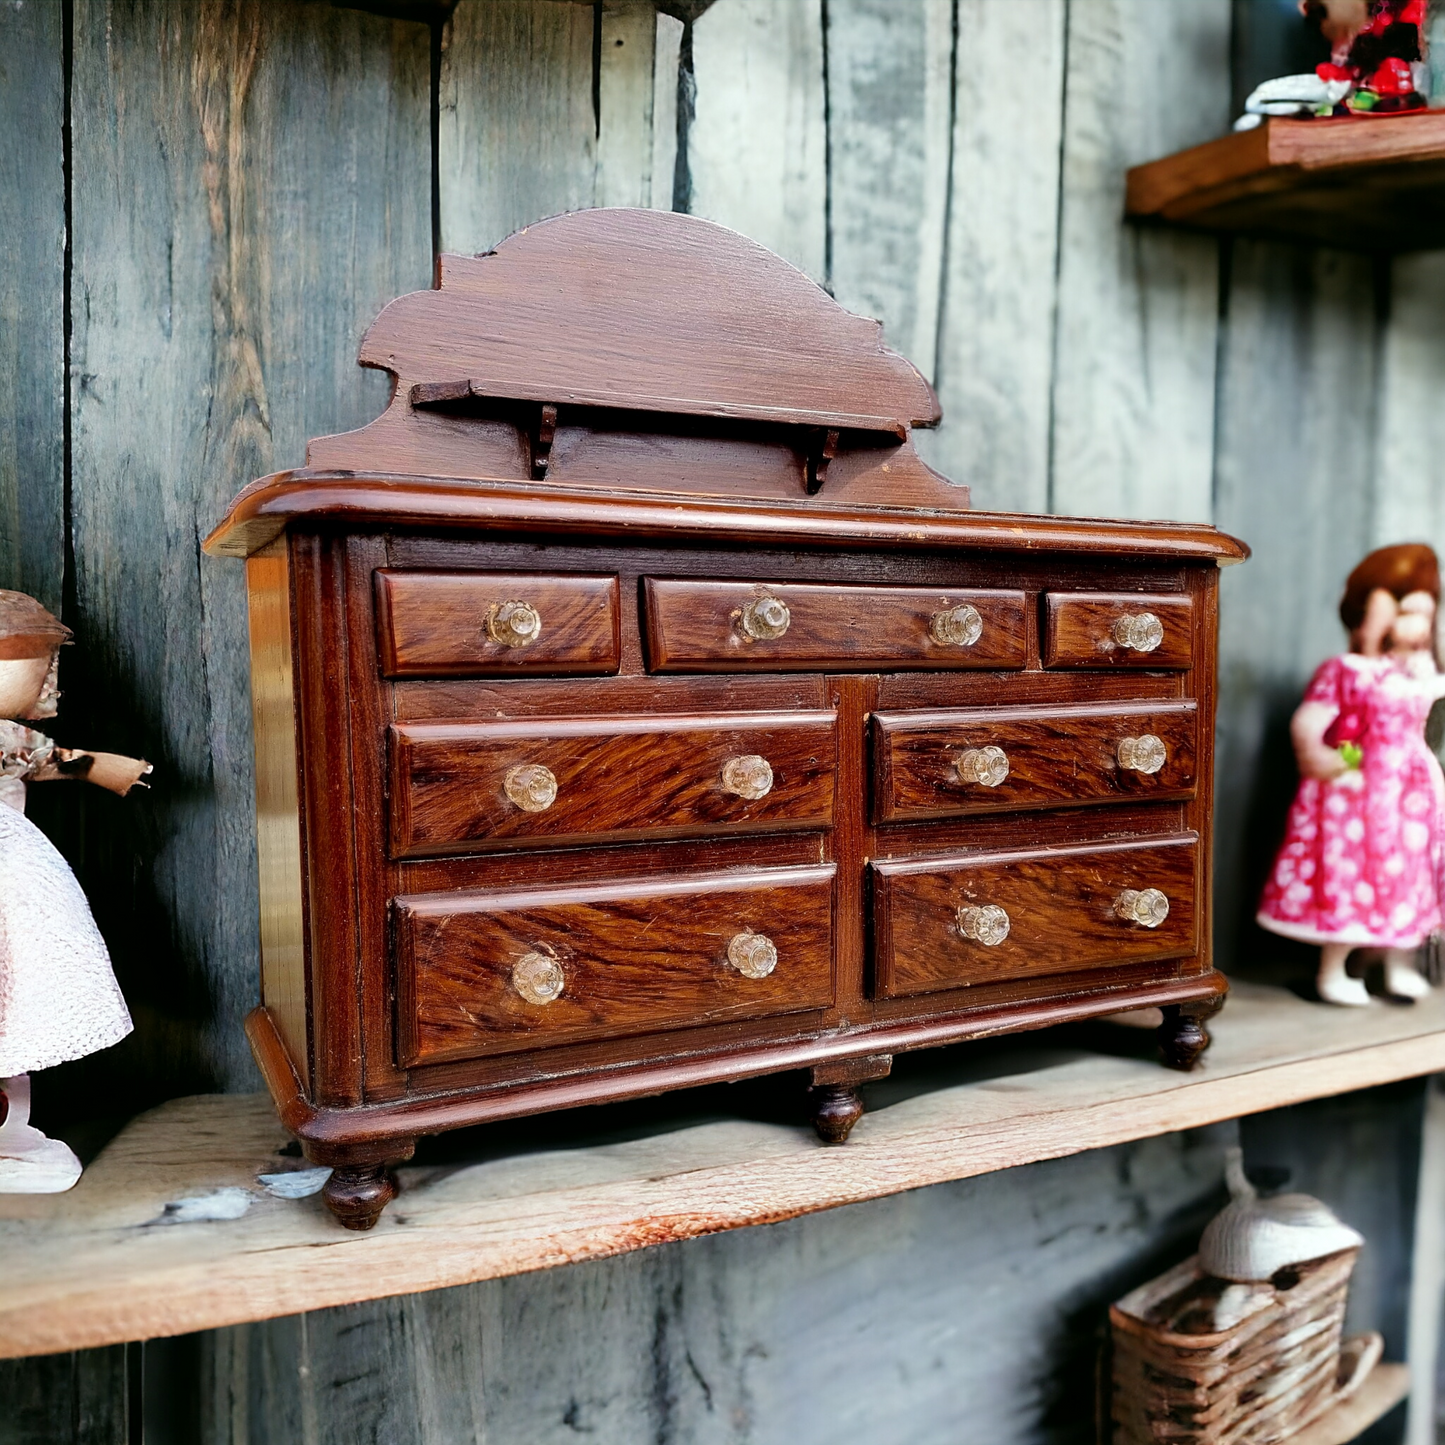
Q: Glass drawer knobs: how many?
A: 12